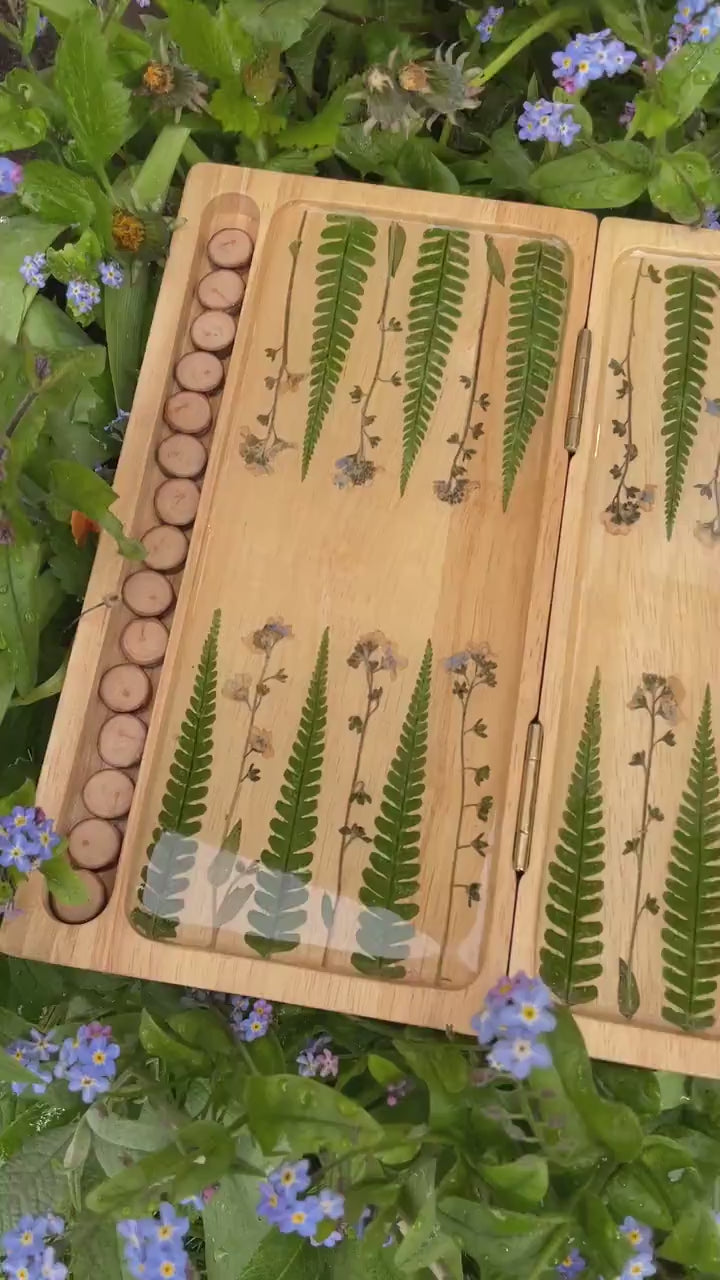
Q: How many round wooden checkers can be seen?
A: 15